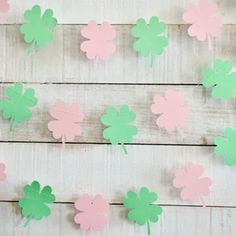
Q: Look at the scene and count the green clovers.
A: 8